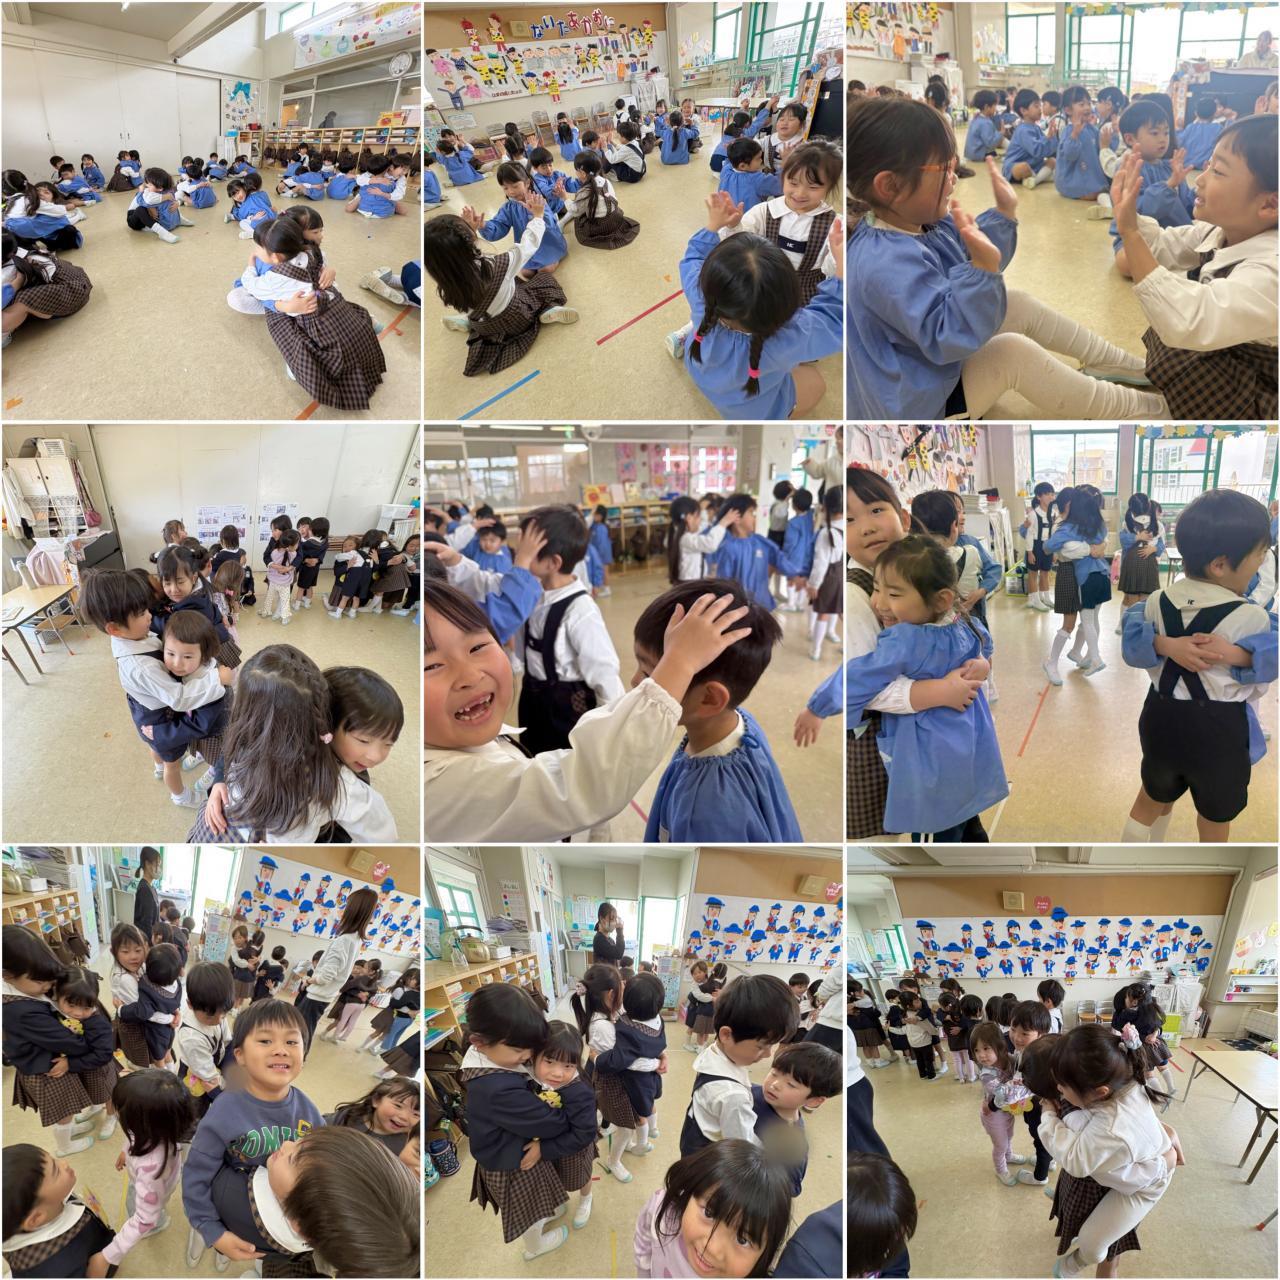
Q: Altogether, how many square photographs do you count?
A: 9